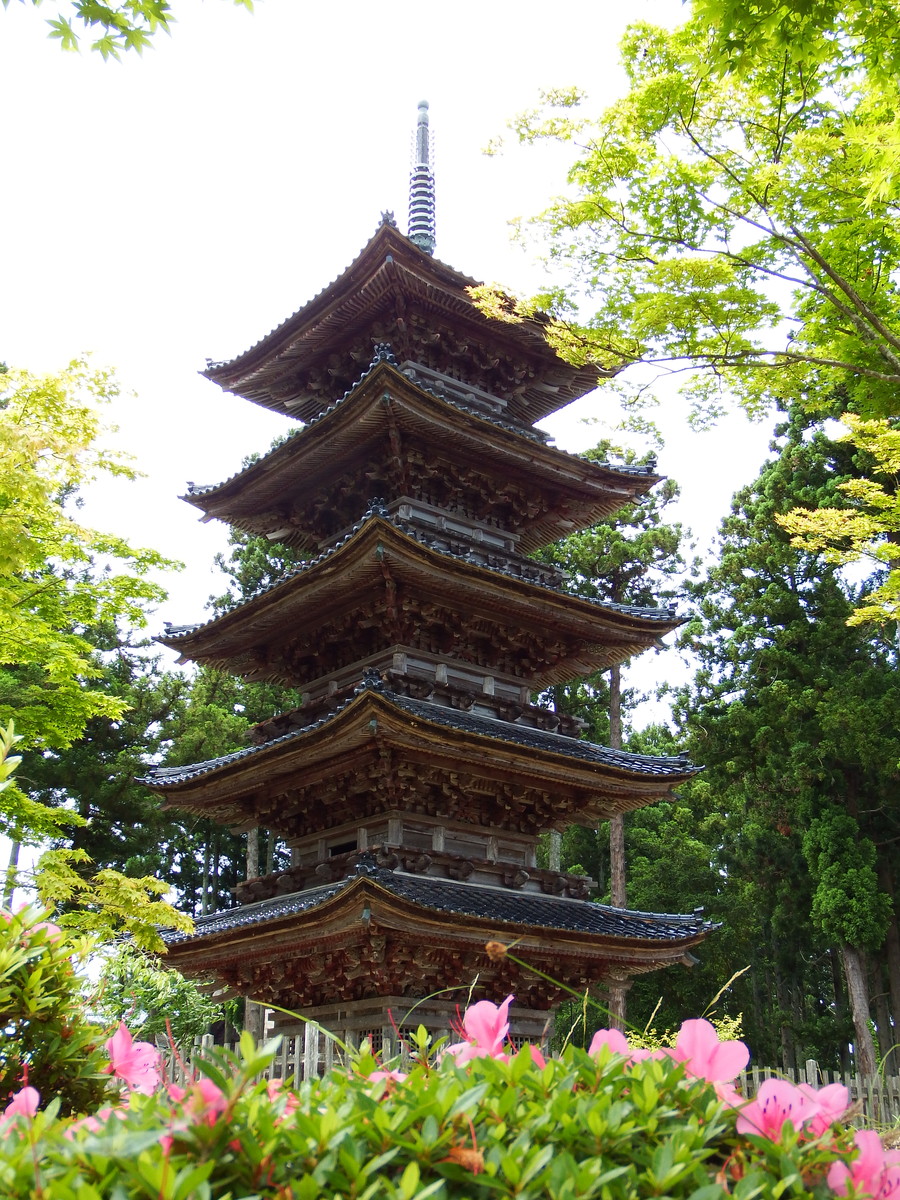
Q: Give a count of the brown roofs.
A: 5